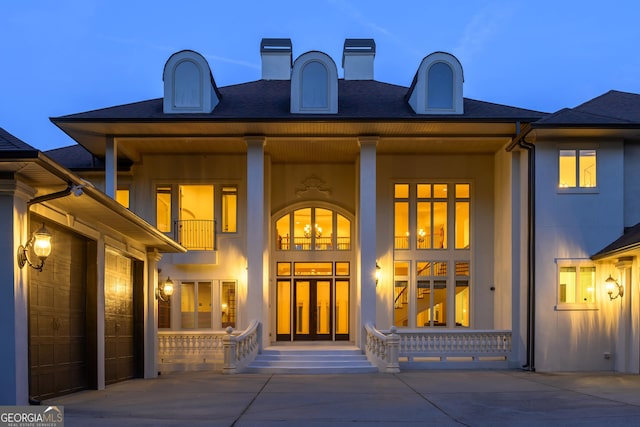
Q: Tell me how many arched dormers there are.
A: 3